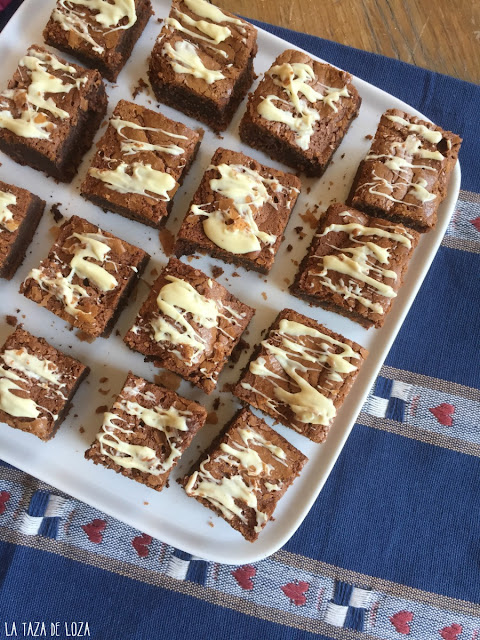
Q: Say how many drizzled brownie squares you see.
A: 15